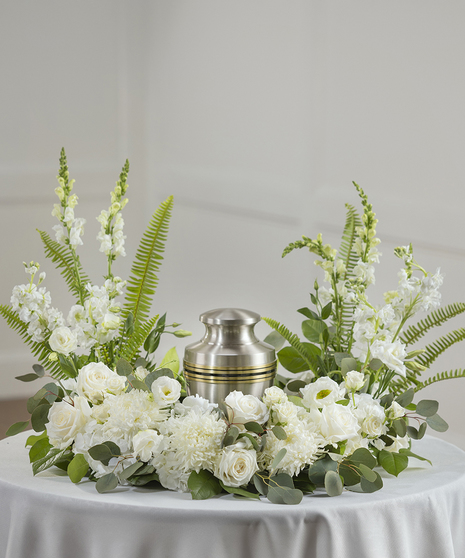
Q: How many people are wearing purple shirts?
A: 0